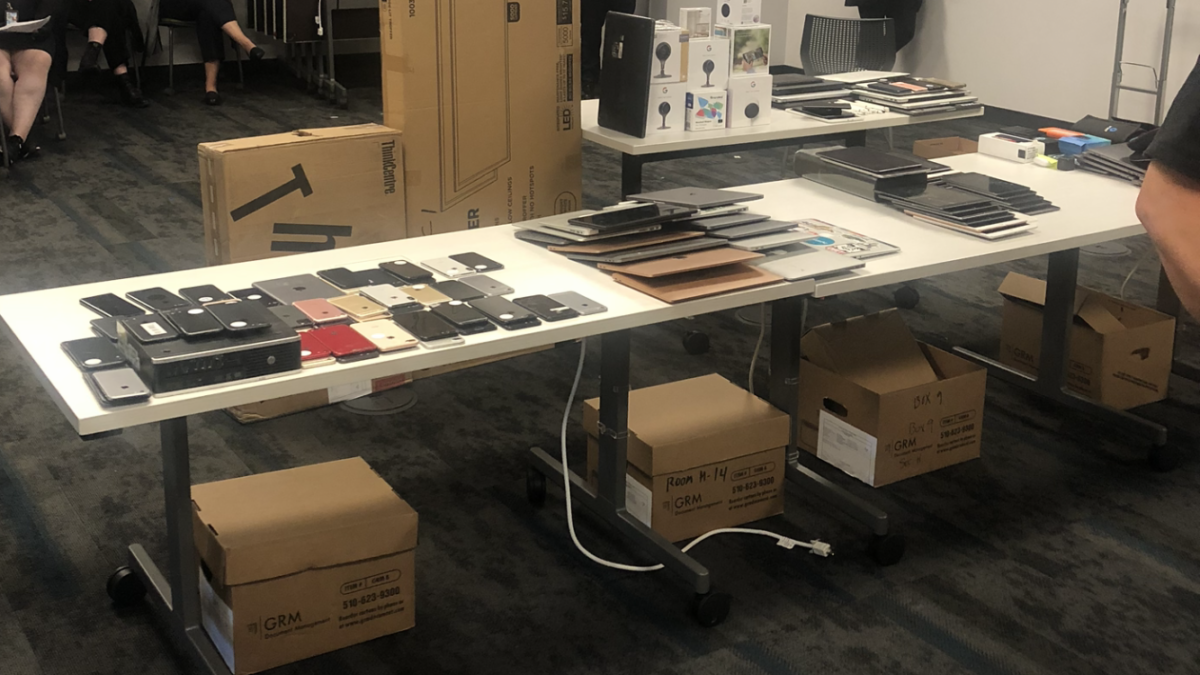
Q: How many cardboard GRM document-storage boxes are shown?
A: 4